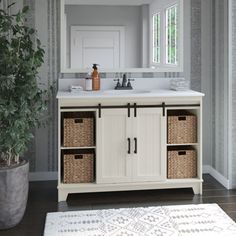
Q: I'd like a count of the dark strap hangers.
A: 4